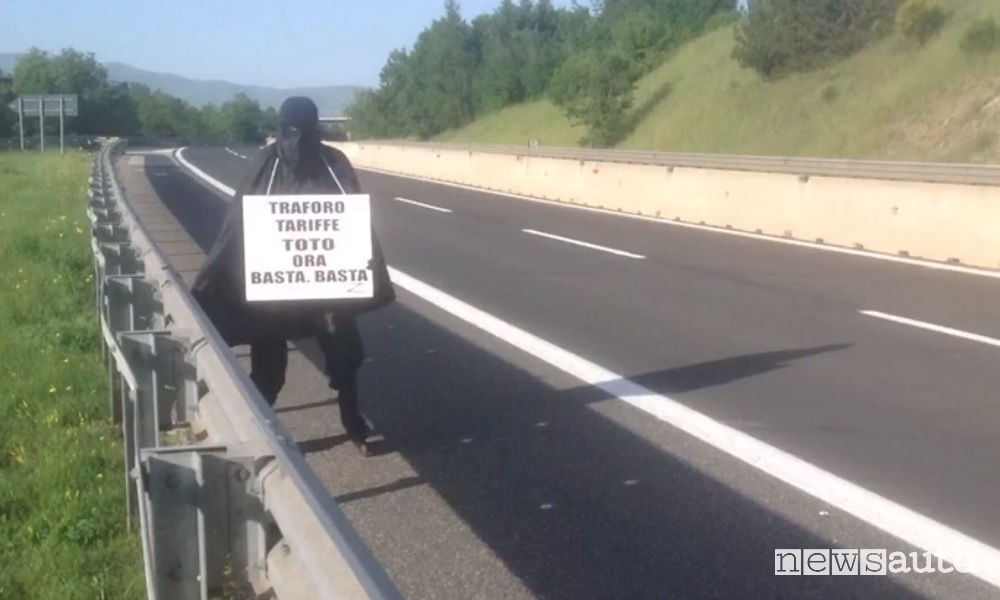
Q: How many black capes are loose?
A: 1